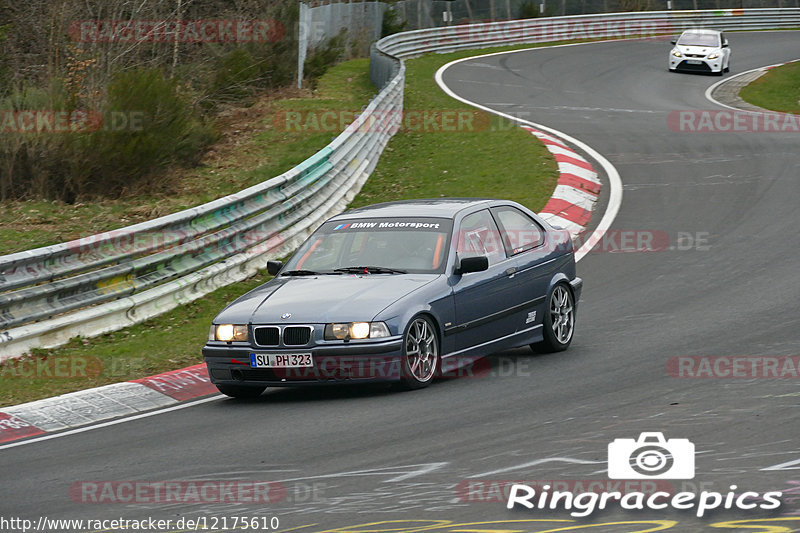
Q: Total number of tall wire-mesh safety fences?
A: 1